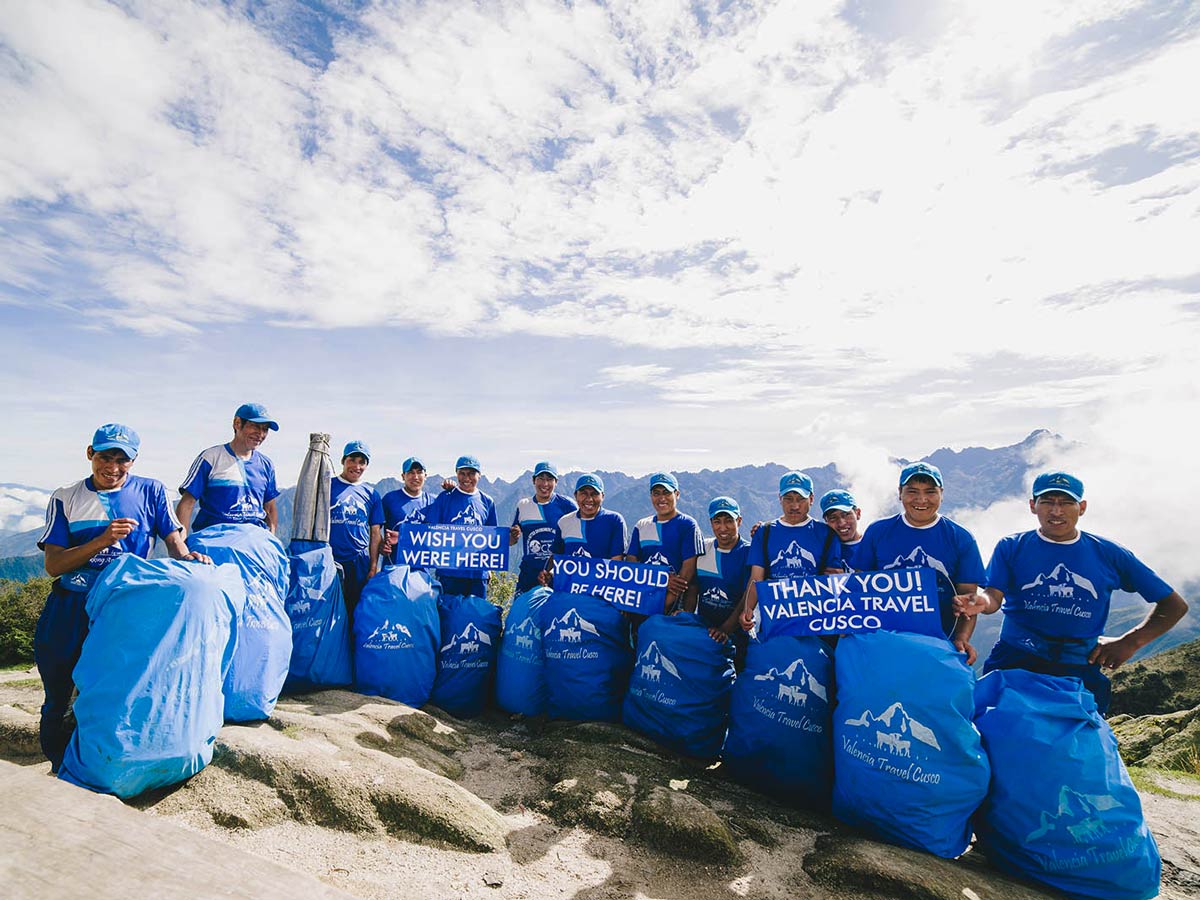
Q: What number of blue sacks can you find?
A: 11